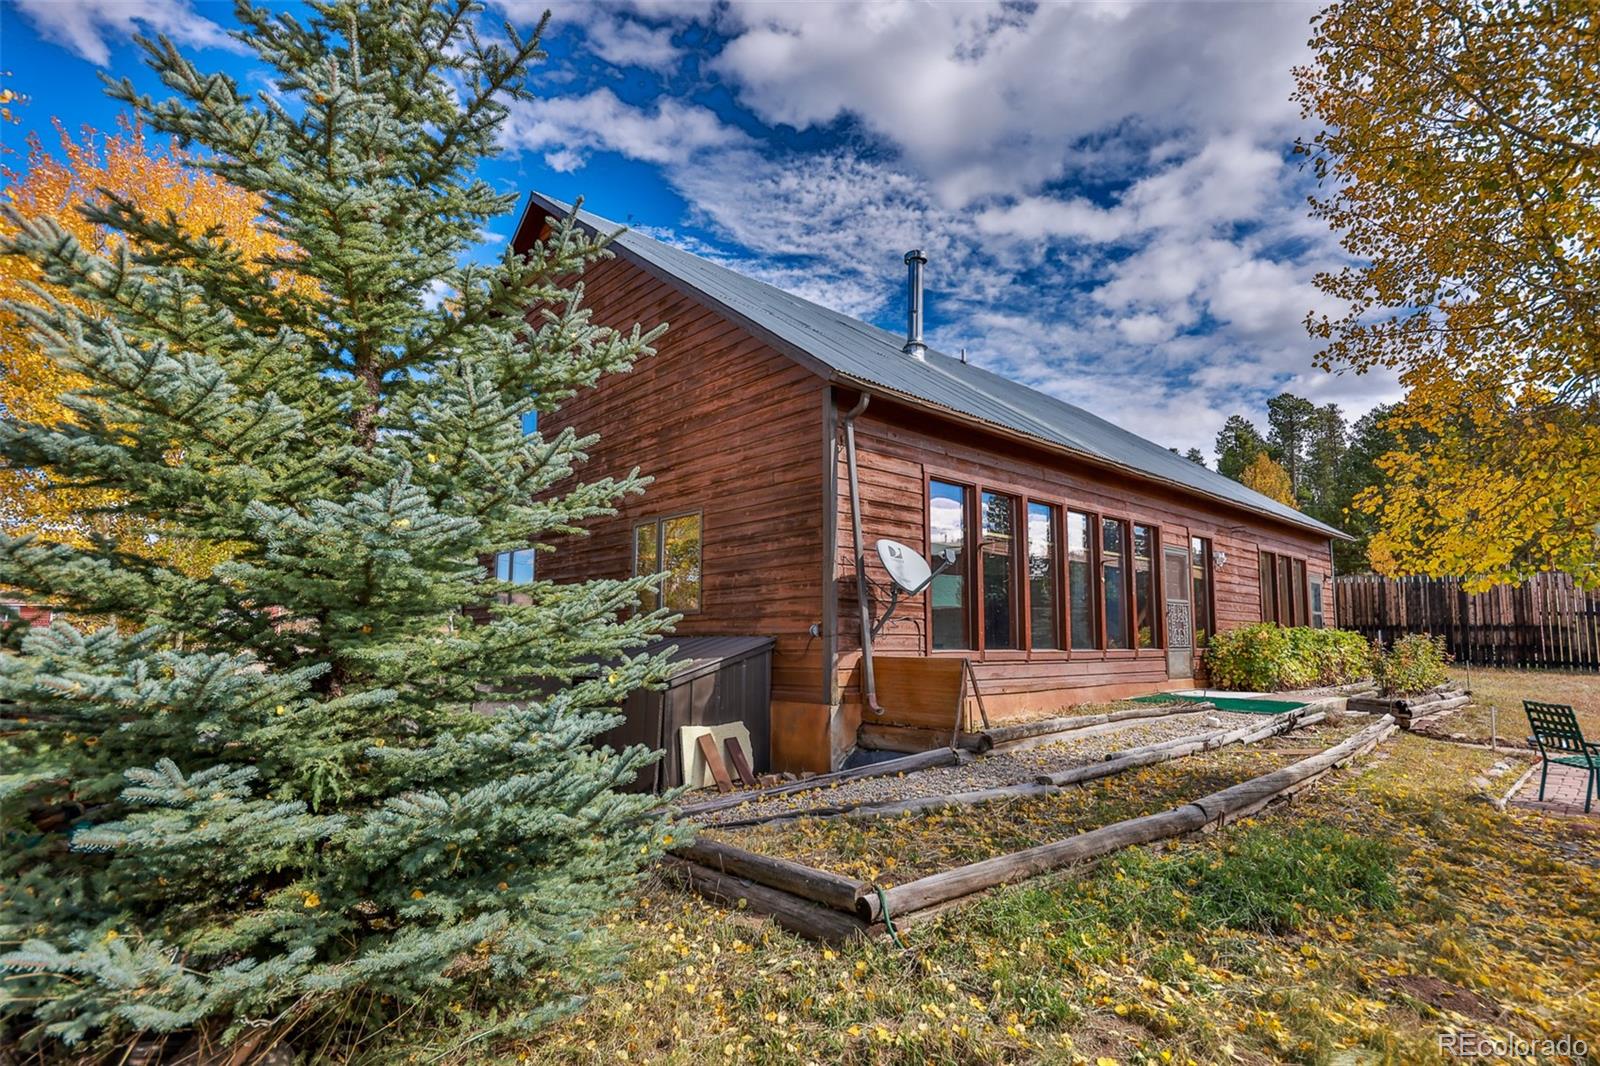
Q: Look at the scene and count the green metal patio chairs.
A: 1